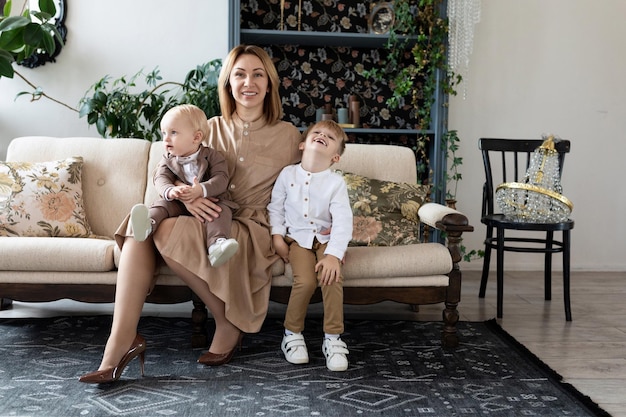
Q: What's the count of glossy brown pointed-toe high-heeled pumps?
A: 2